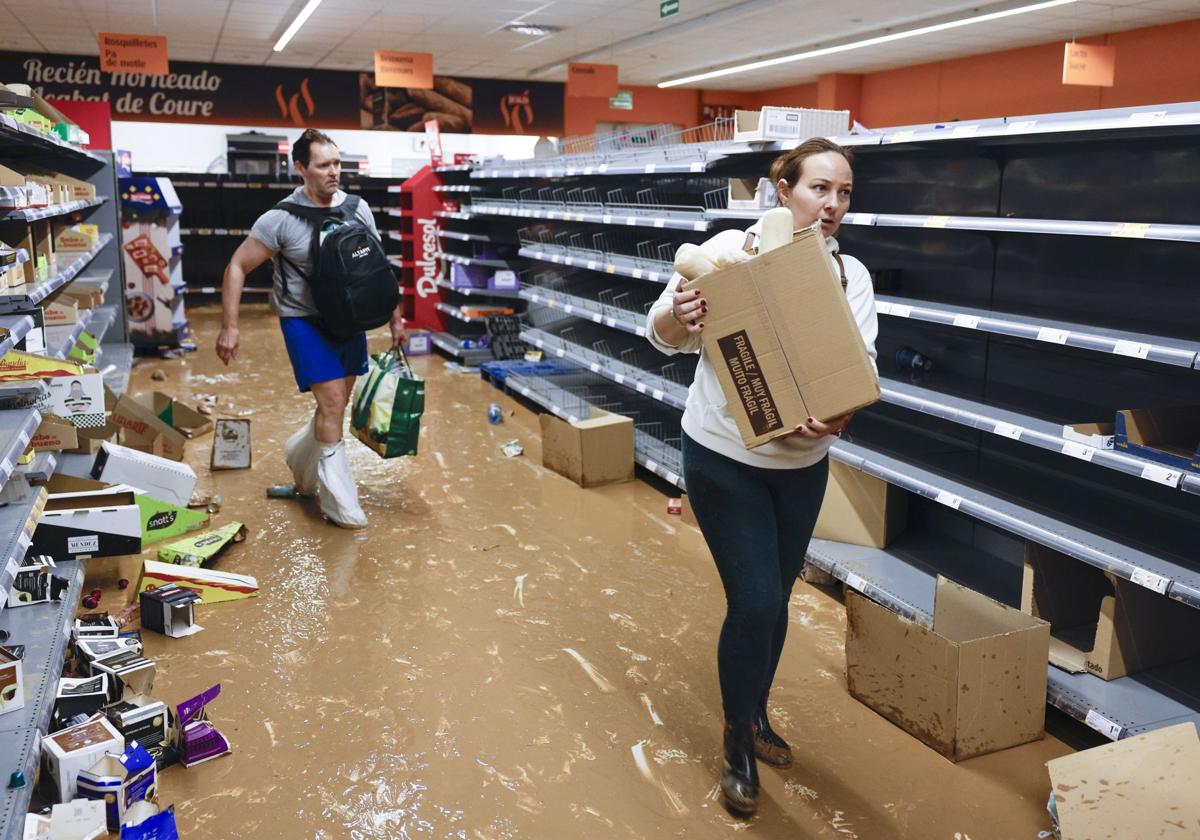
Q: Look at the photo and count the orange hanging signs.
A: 4